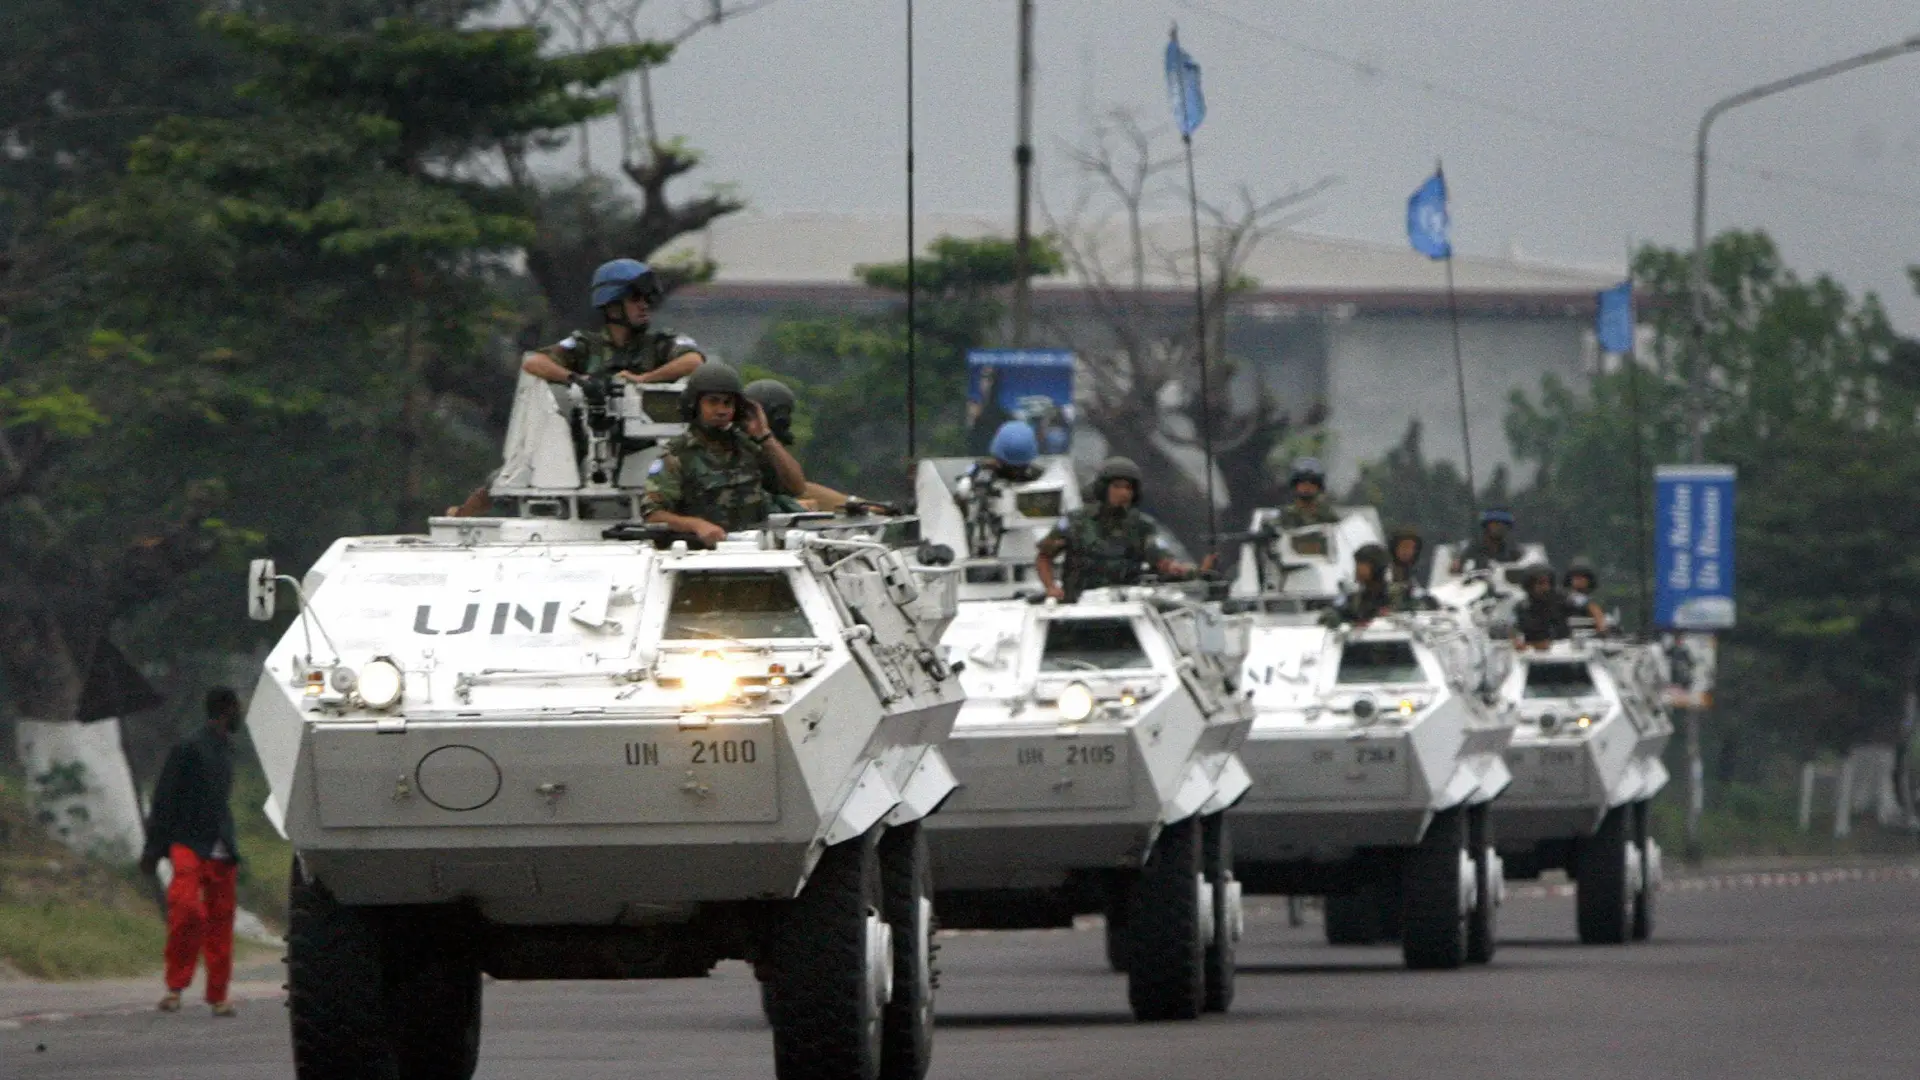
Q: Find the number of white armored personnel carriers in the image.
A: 4